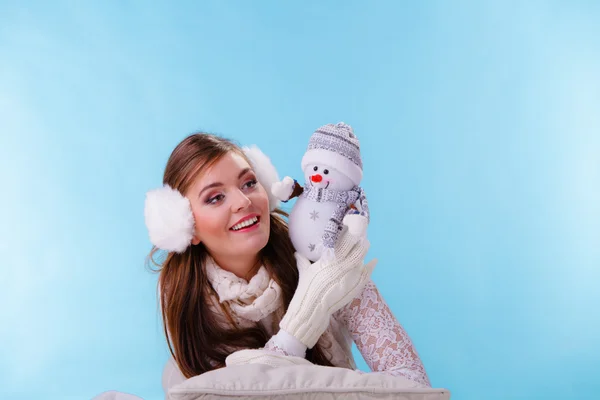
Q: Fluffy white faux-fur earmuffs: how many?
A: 2